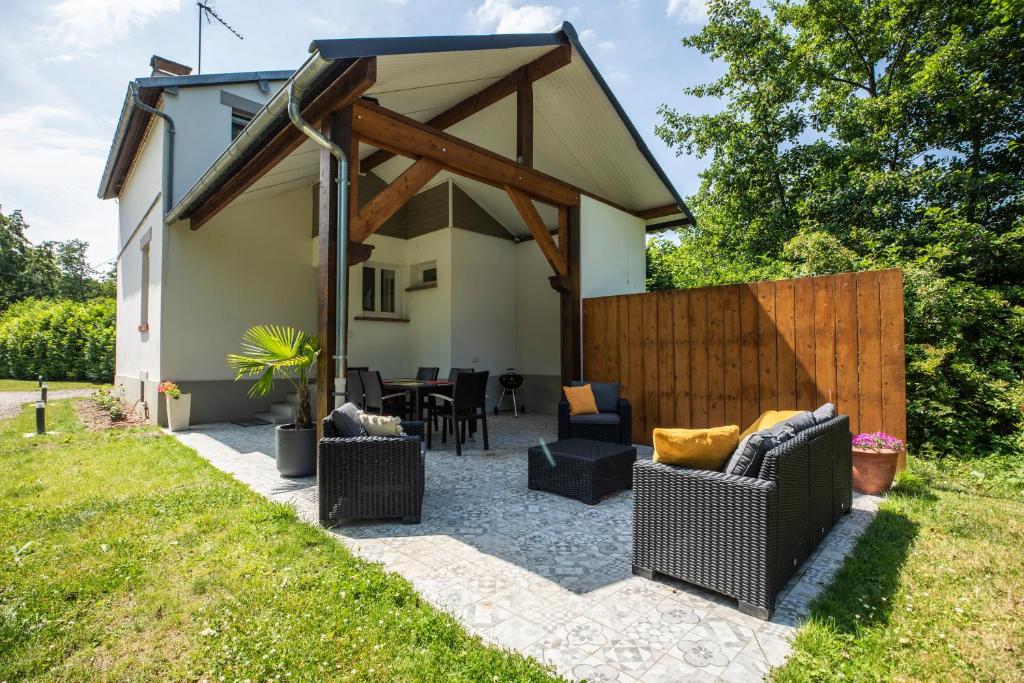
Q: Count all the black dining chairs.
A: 6